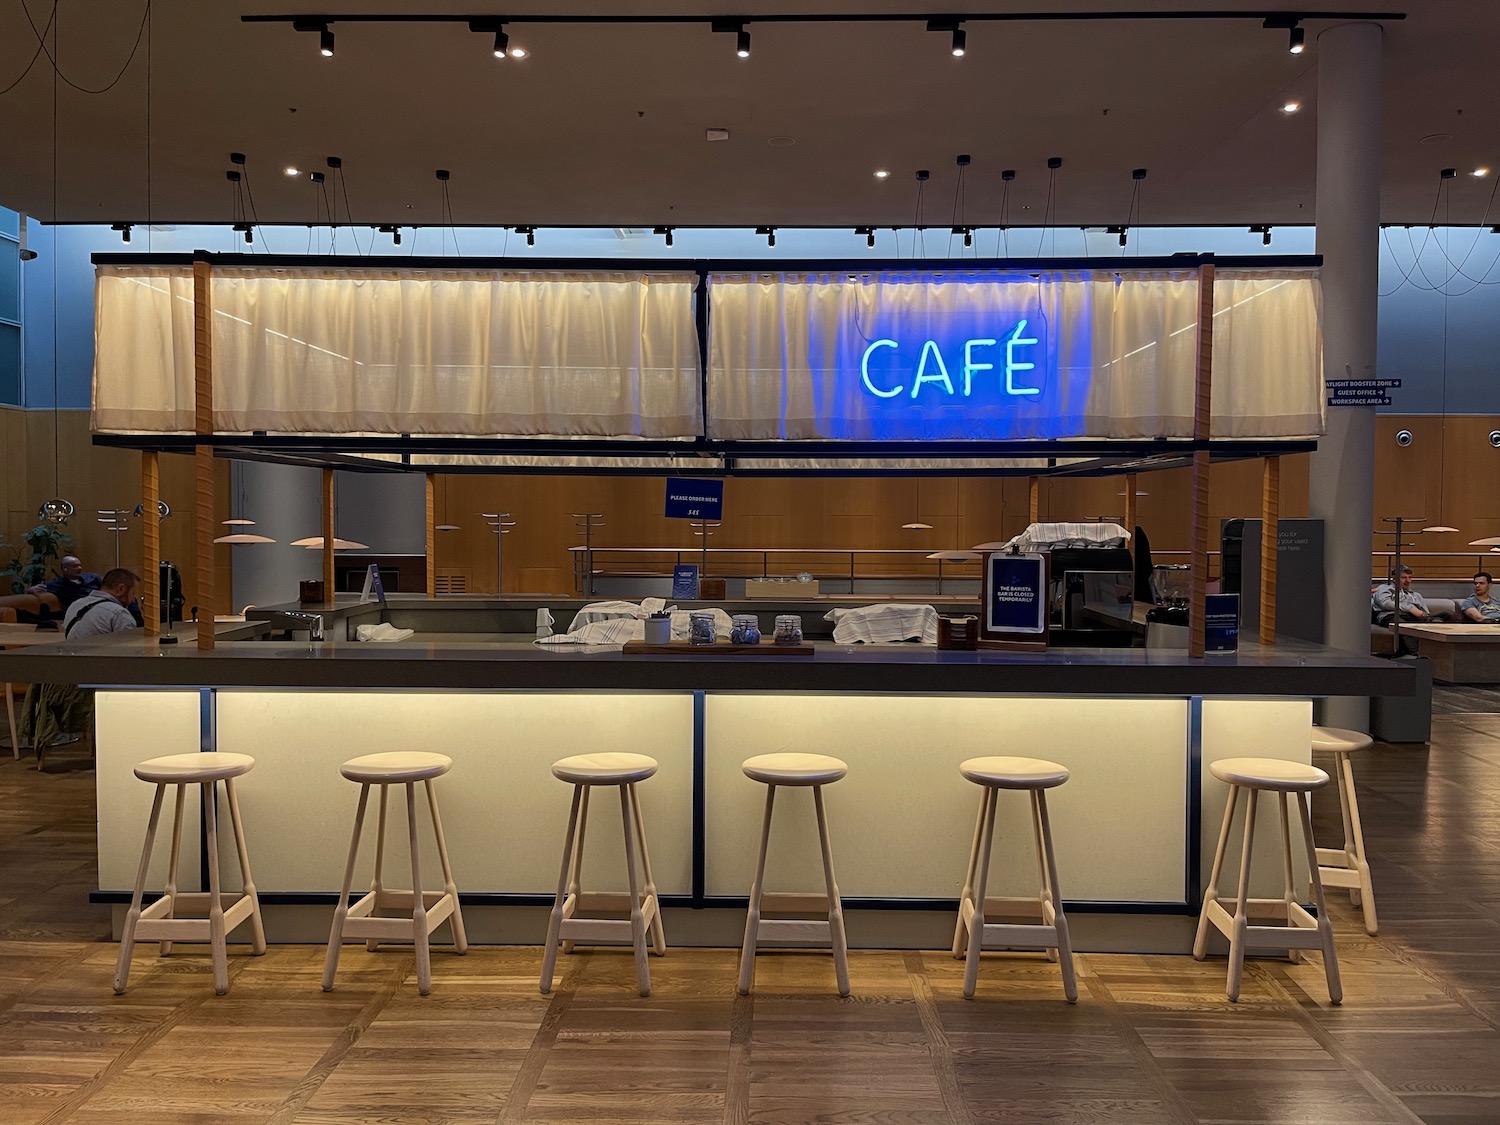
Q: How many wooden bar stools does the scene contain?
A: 7